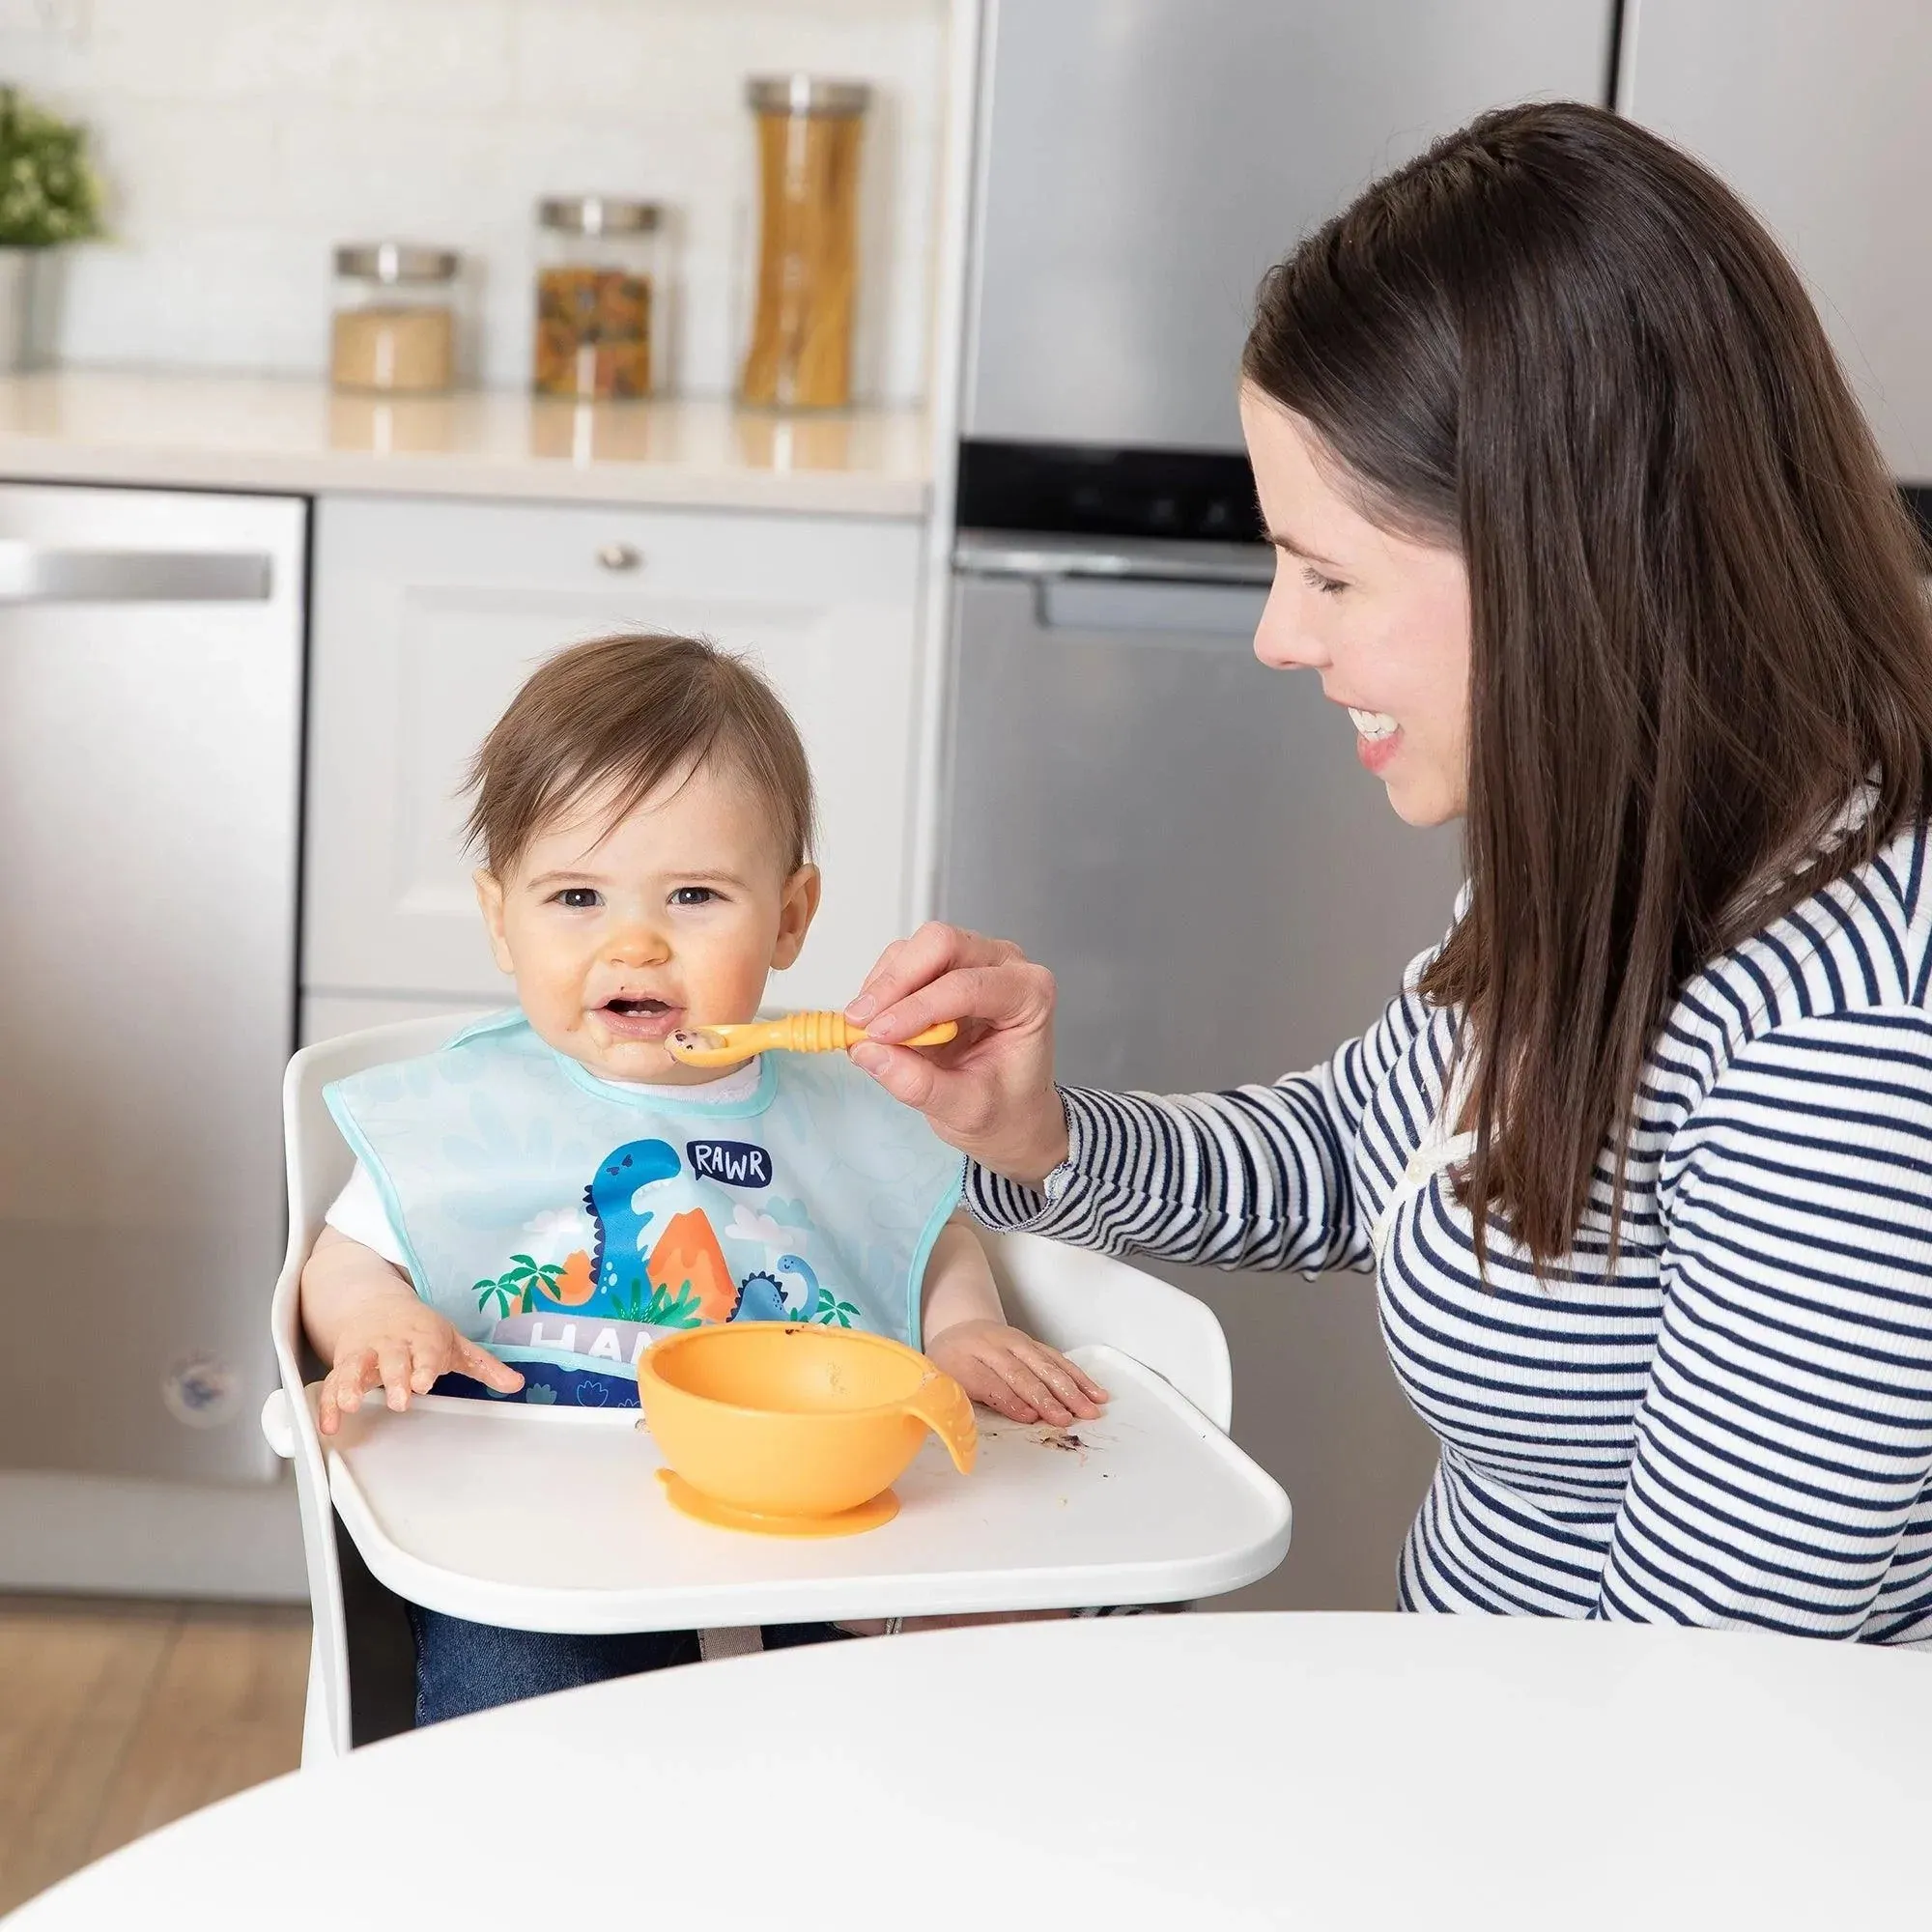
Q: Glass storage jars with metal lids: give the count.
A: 3